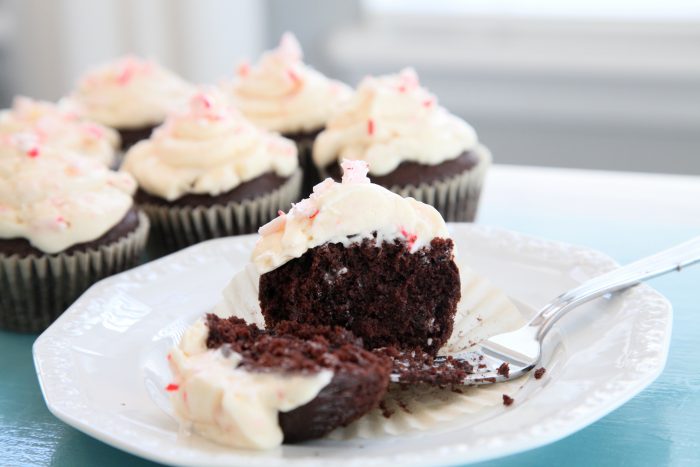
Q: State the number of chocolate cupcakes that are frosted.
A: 7